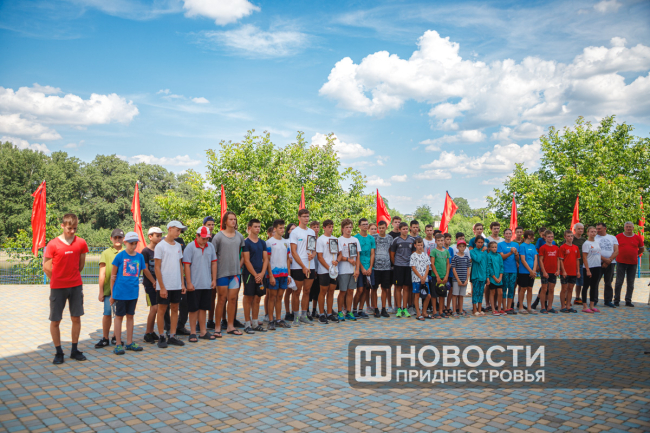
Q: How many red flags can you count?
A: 9